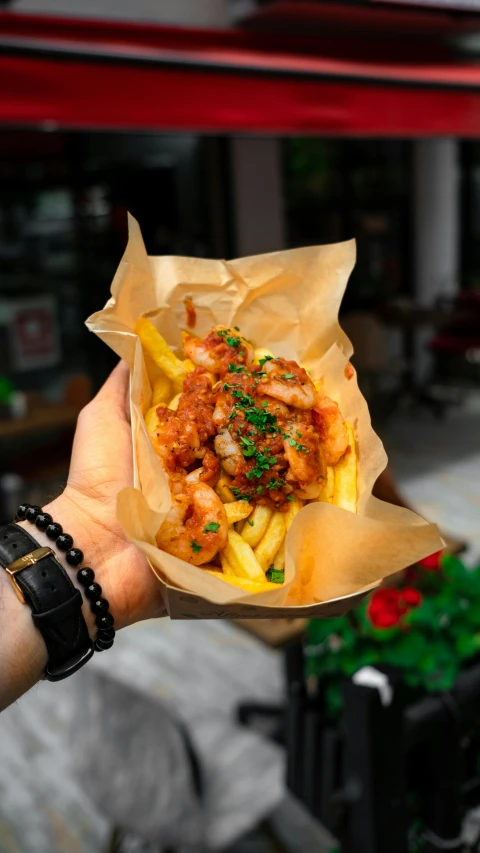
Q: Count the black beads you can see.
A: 13